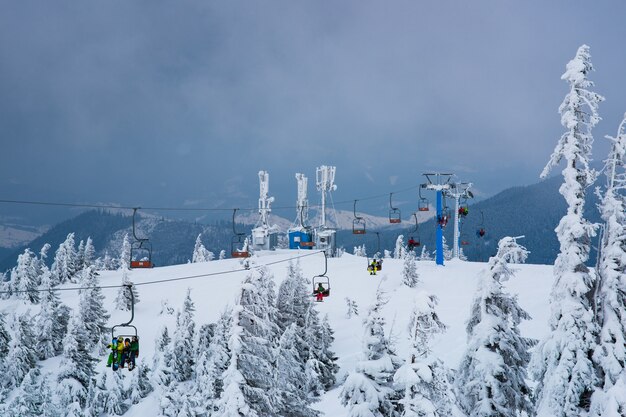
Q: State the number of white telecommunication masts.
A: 3